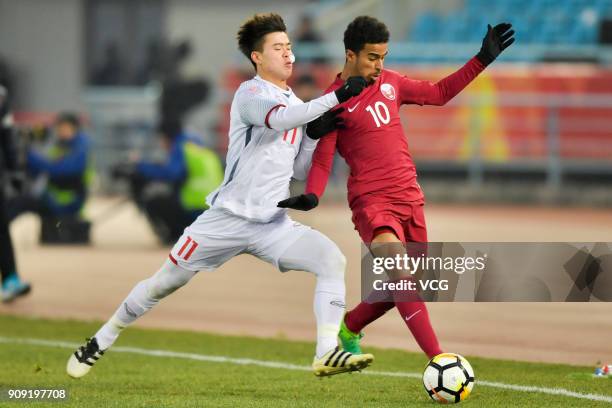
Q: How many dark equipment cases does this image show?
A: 1